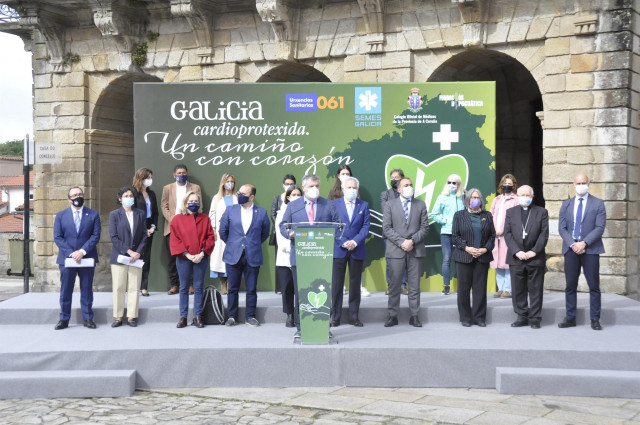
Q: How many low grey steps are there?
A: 2